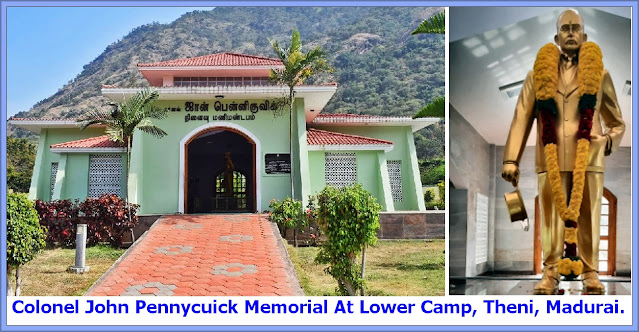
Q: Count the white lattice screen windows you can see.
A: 4